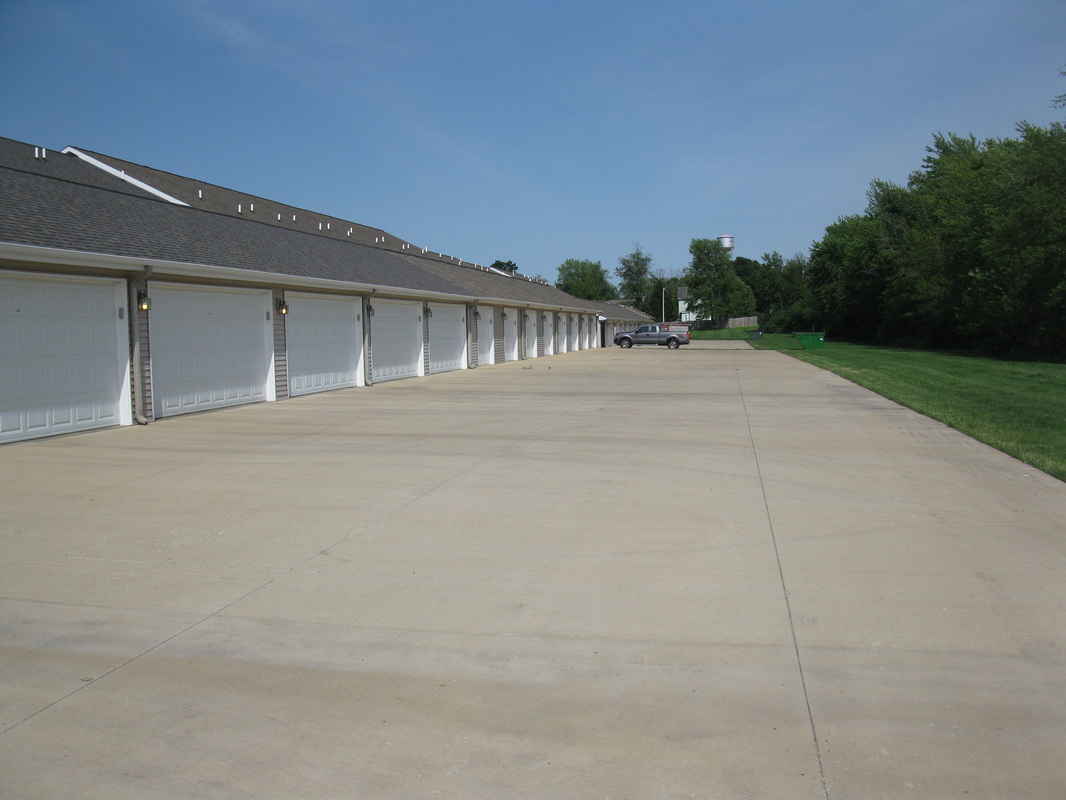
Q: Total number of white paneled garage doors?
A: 13